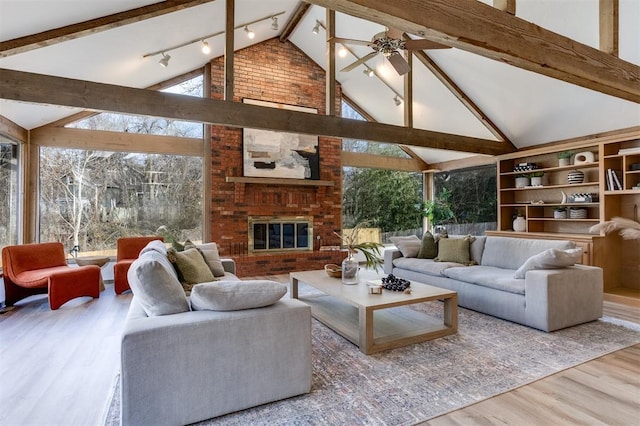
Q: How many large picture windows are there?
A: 4